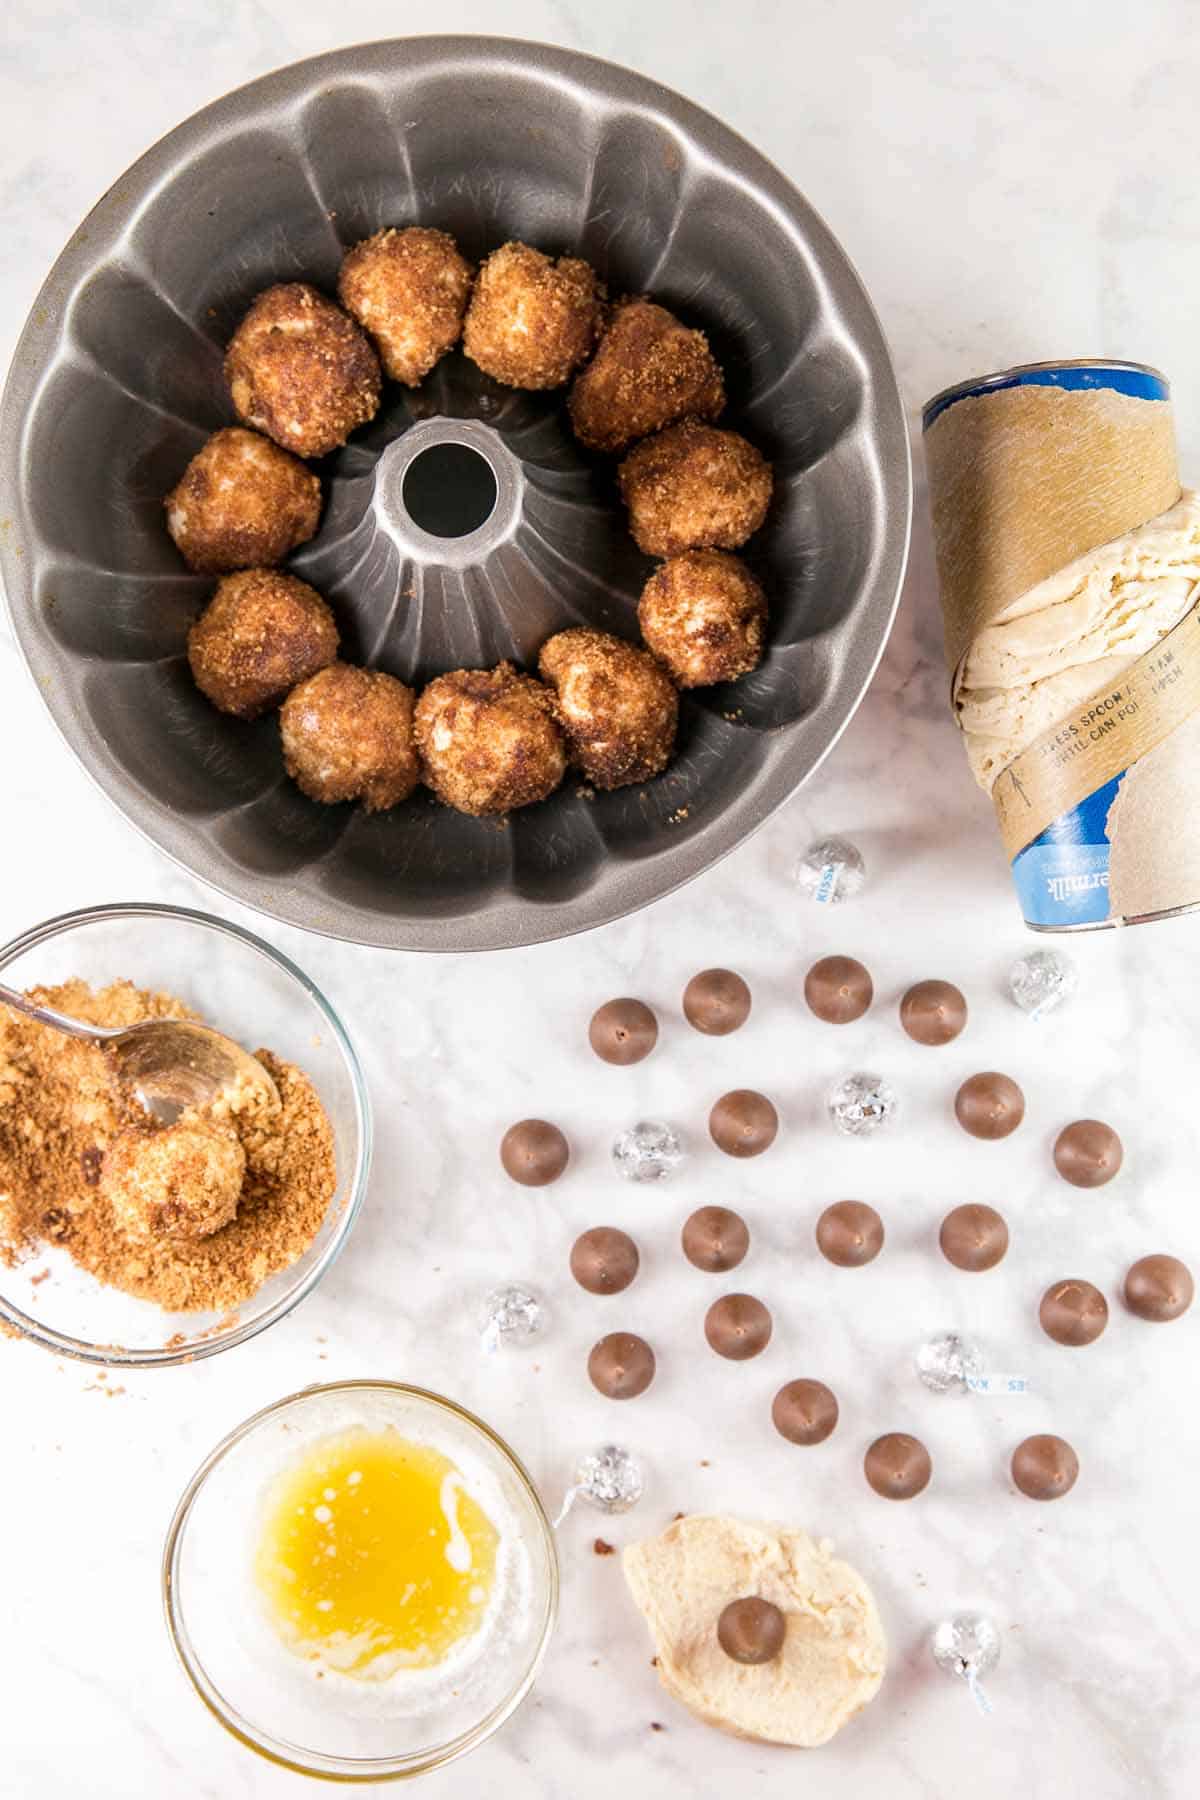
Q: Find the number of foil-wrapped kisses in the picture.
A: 8